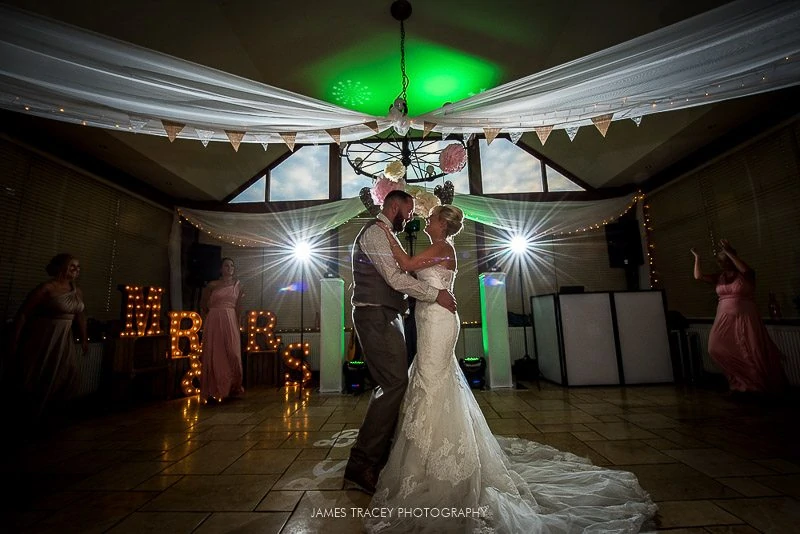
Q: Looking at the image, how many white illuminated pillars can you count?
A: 2